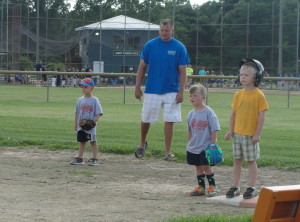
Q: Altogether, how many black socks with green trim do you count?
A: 2